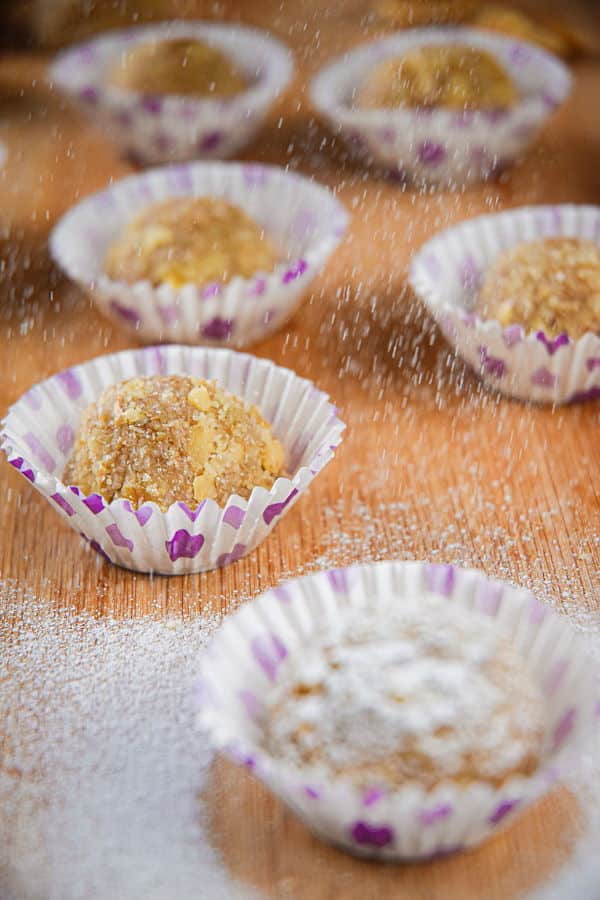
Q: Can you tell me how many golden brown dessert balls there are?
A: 6